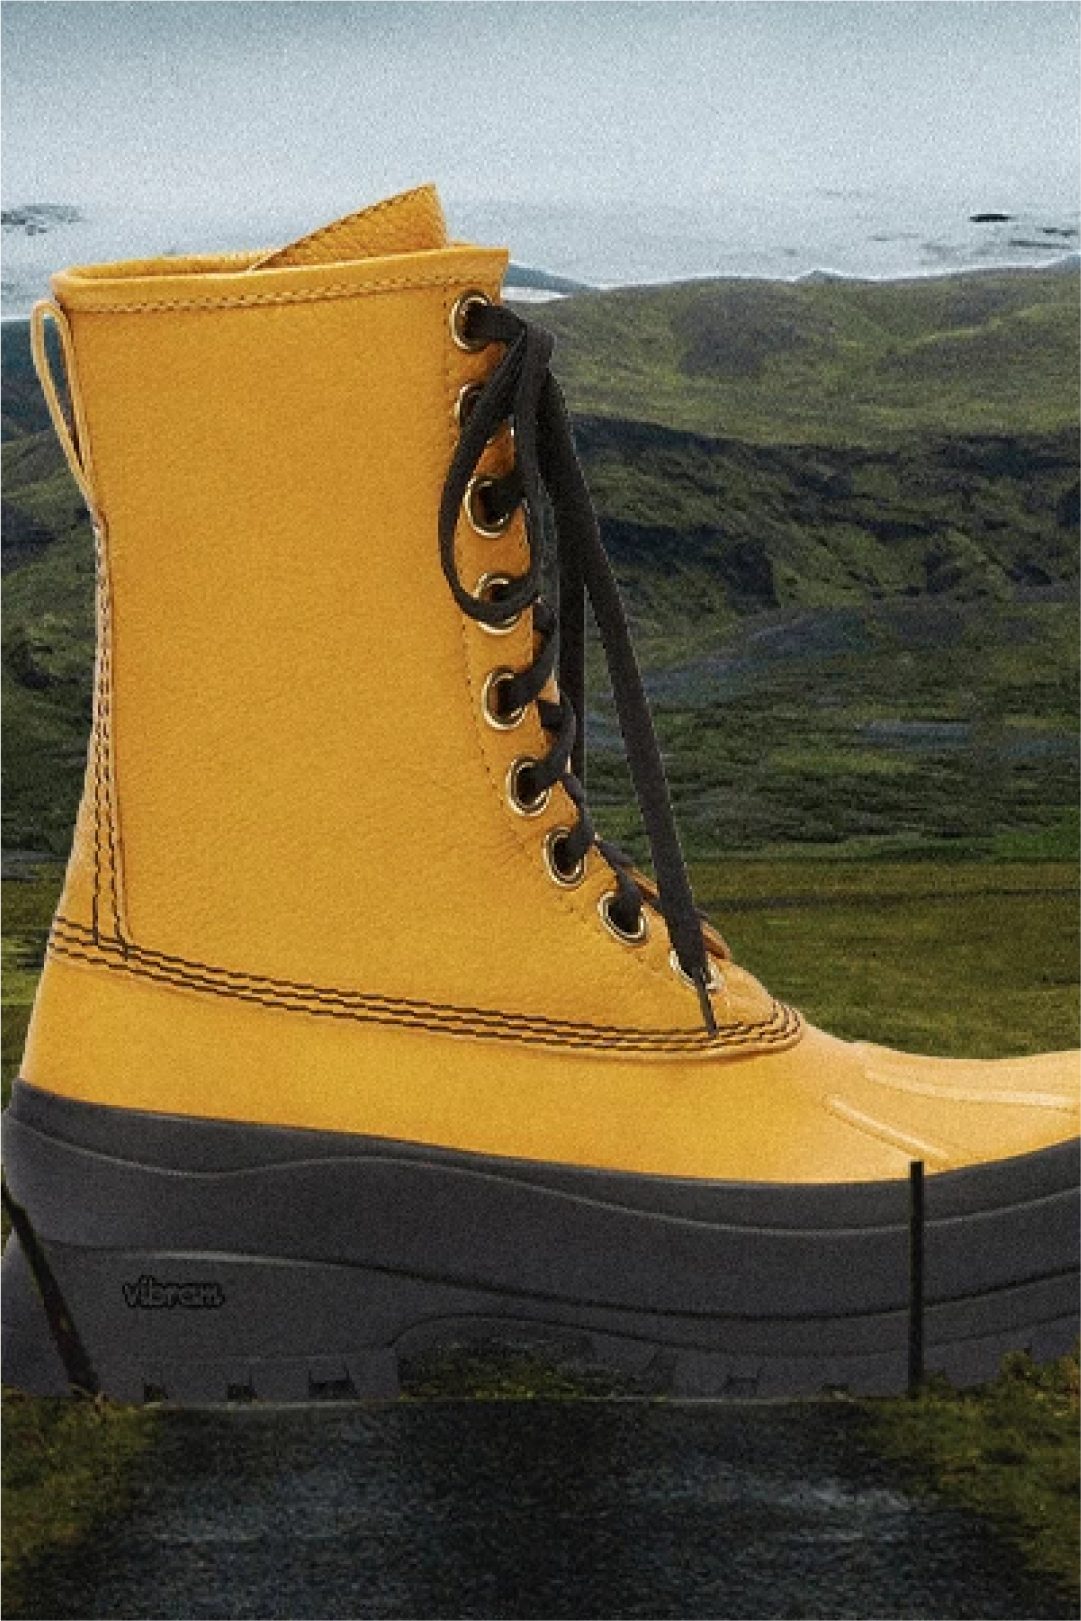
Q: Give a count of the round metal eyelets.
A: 9